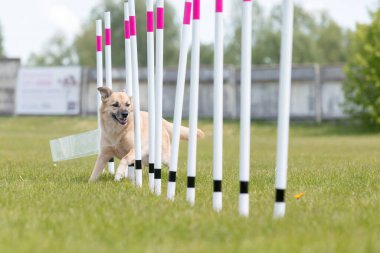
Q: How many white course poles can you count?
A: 11